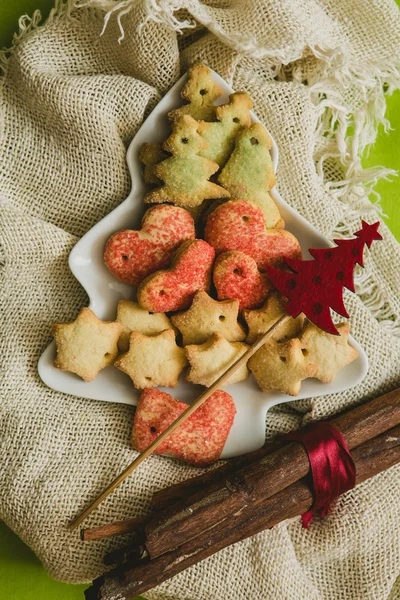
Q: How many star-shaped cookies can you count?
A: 8